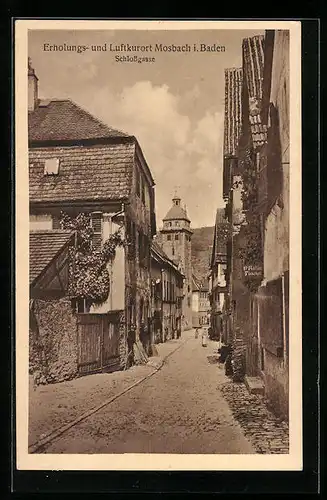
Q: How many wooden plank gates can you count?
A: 1